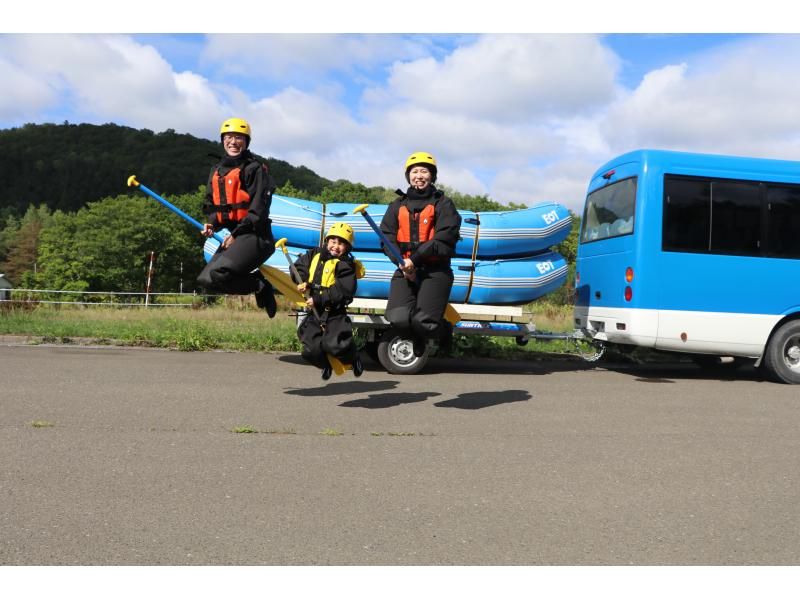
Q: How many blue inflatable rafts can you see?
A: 2